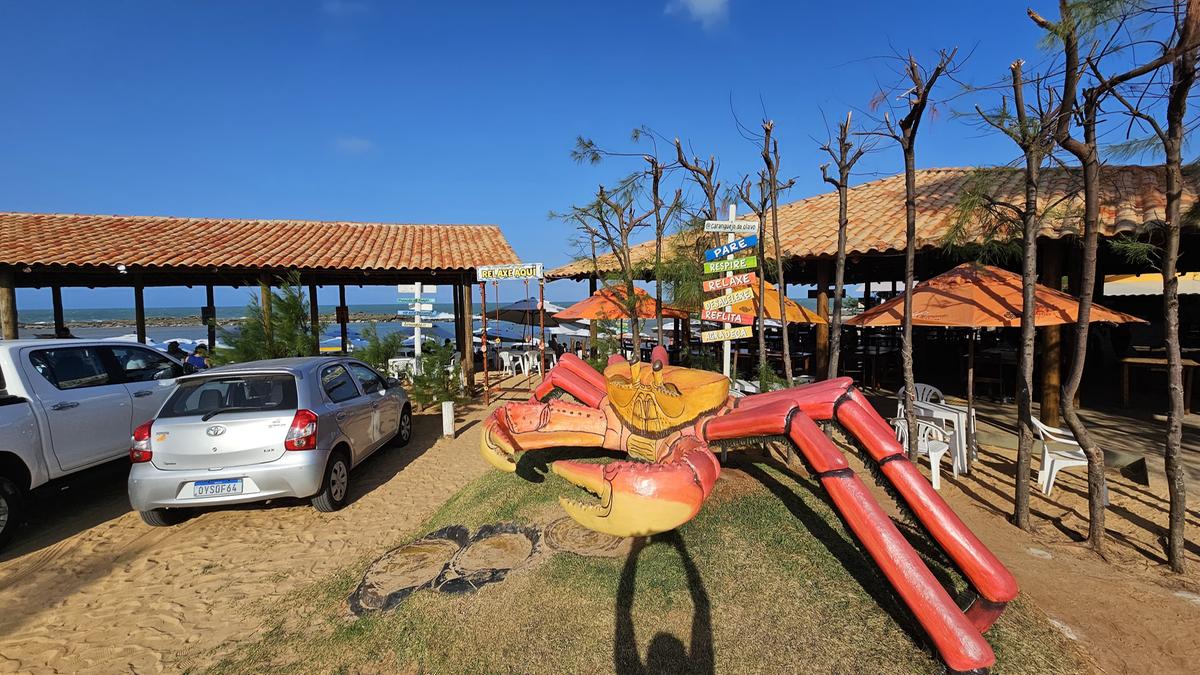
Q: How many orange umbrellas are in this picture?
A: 3